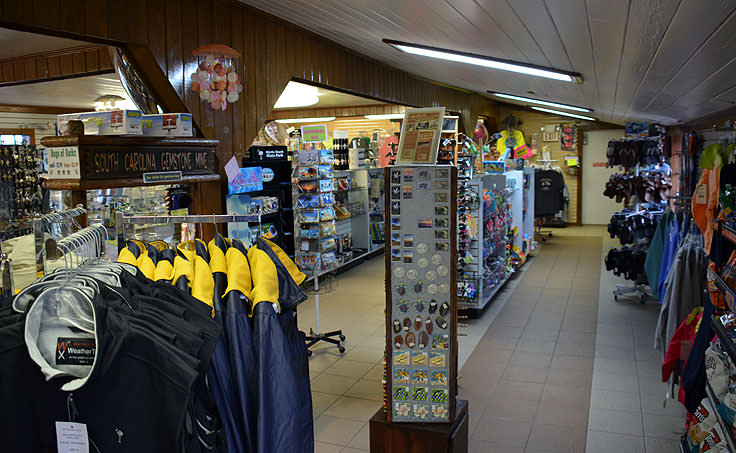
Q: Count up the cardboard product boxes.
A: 2